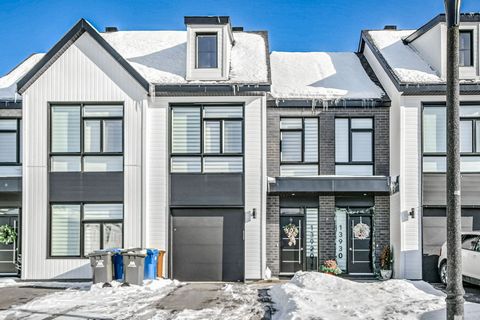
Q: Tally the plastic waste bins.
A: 5